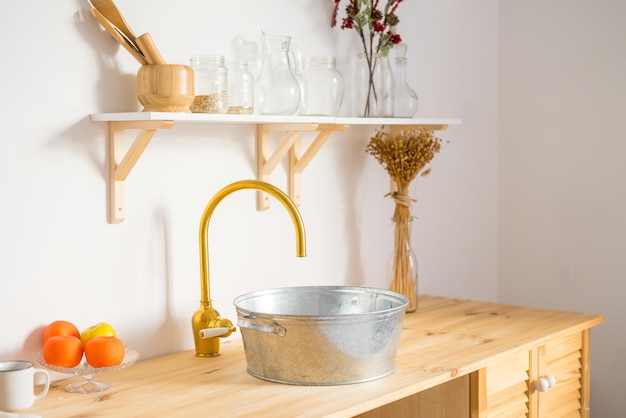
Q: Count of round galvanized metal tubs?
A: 1